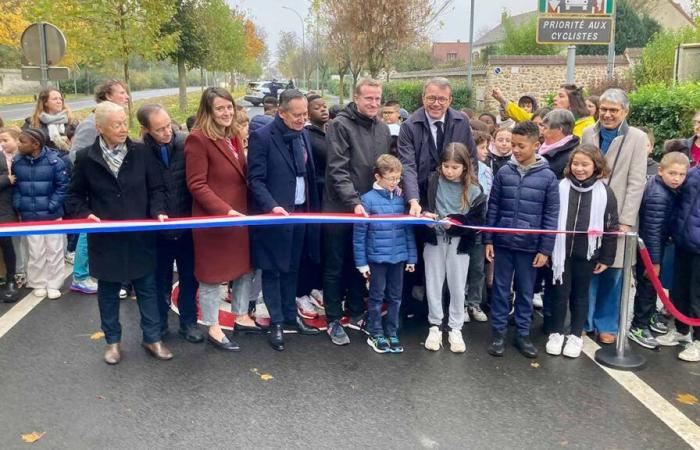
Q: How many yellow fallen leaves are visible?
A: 5